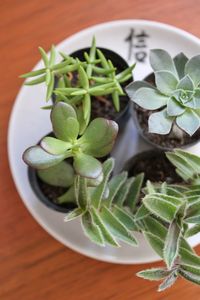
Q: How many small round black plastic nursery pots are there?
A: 4